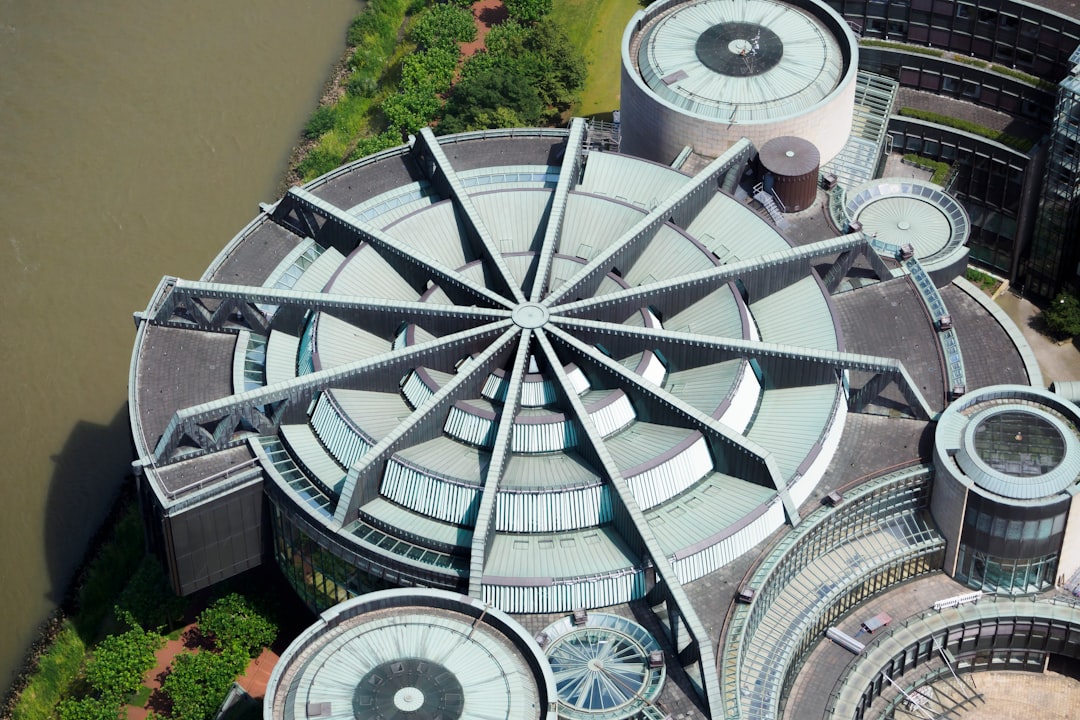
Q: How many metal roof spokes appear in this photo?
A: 12